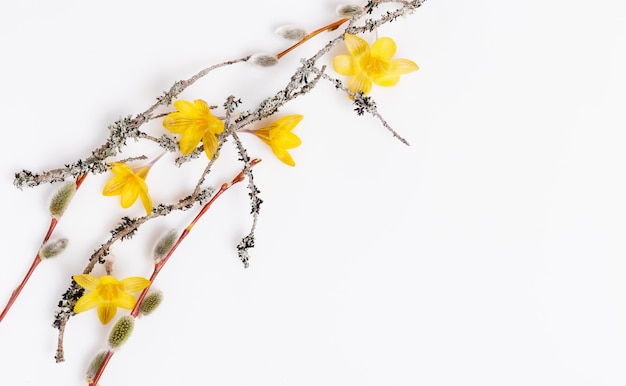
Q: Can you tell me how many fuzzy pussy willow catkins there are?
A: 9